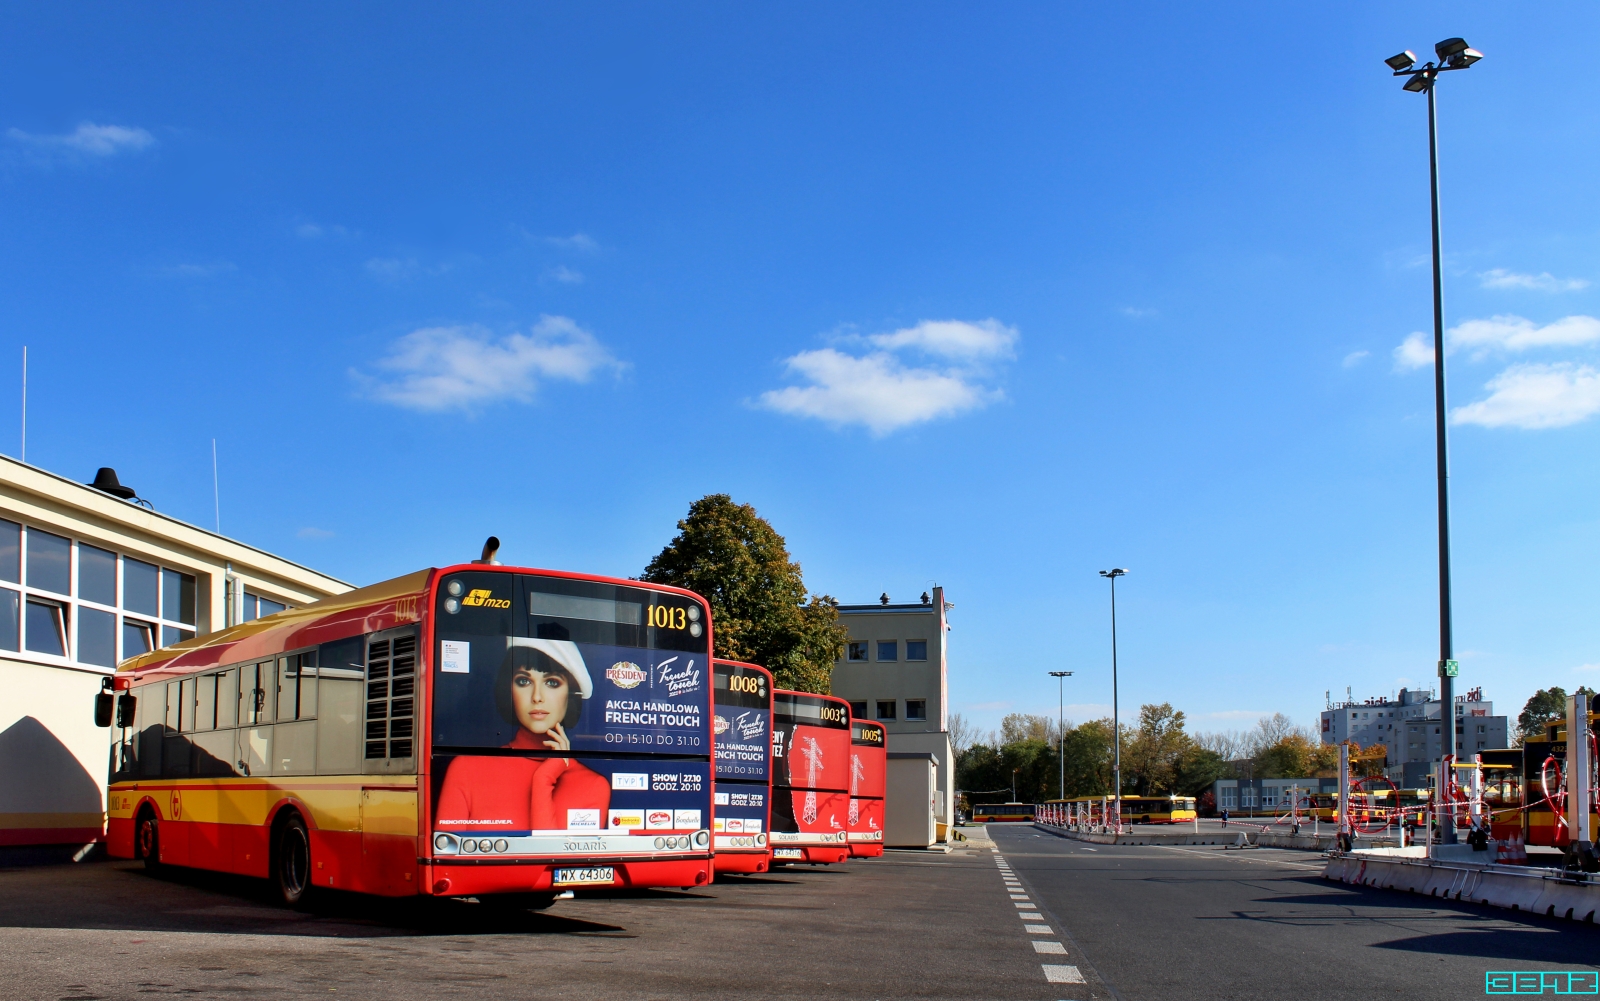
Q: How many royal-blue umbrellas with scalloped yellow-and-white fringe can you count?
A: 0